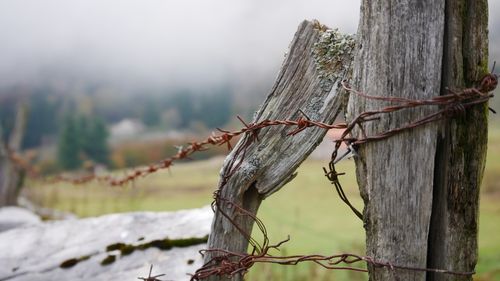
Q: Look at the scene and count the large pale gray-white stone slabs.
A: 1